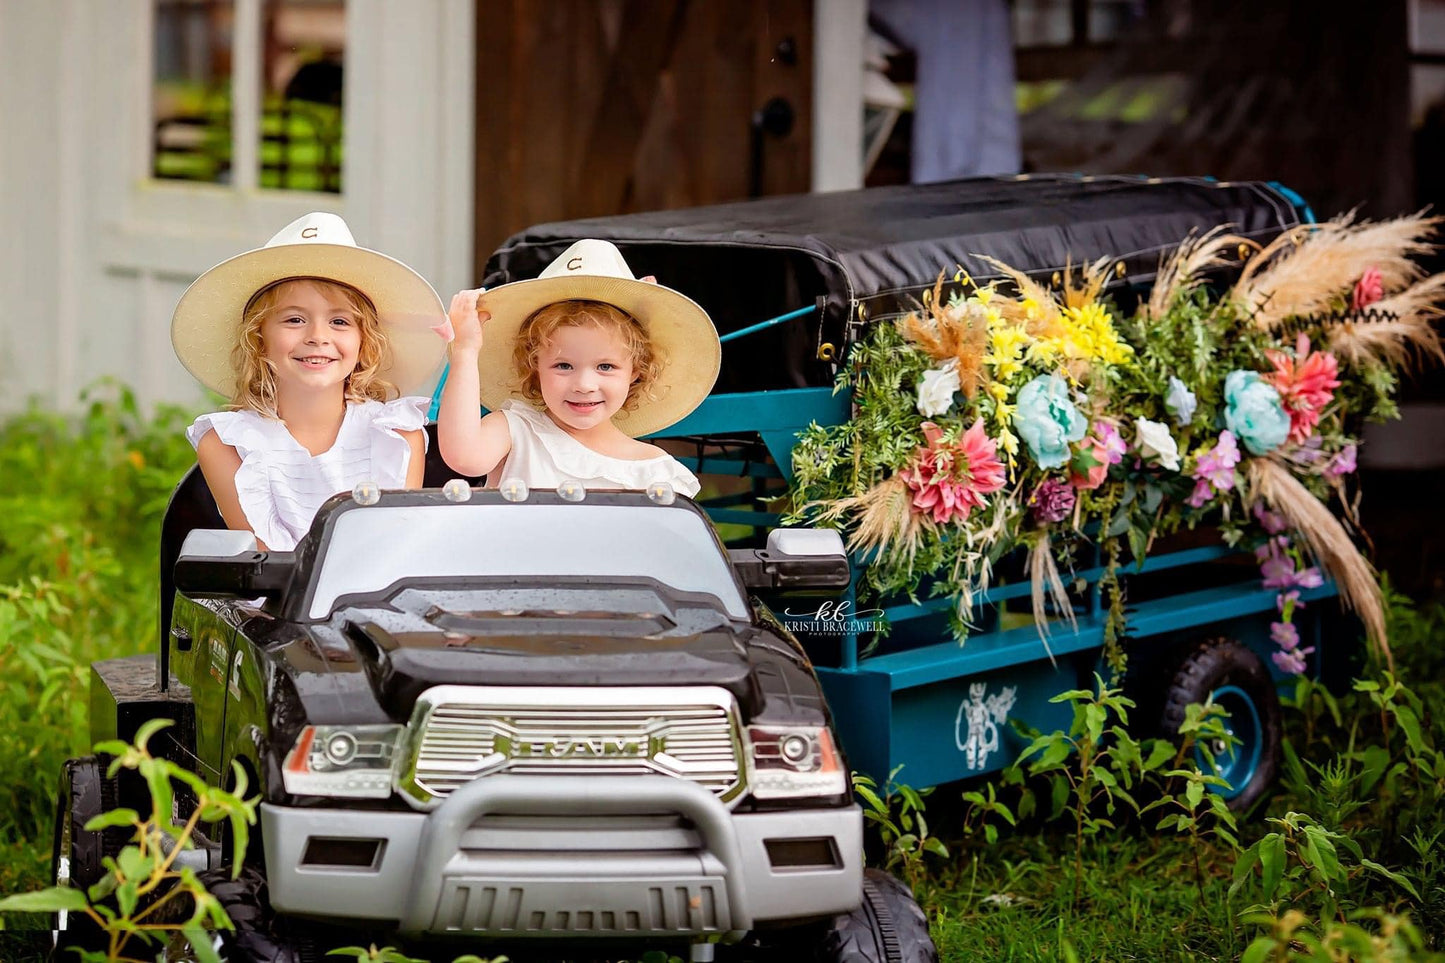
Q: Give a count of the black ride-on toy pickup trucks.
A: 1